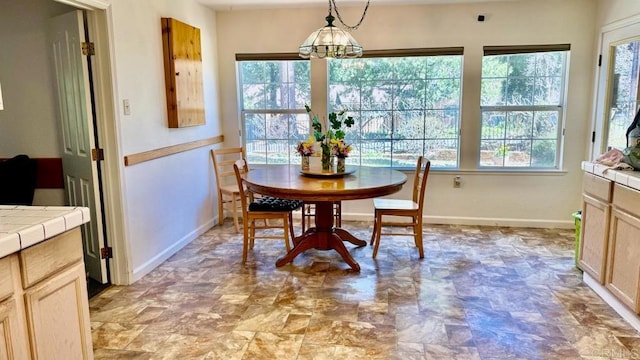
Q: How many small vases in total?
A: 2